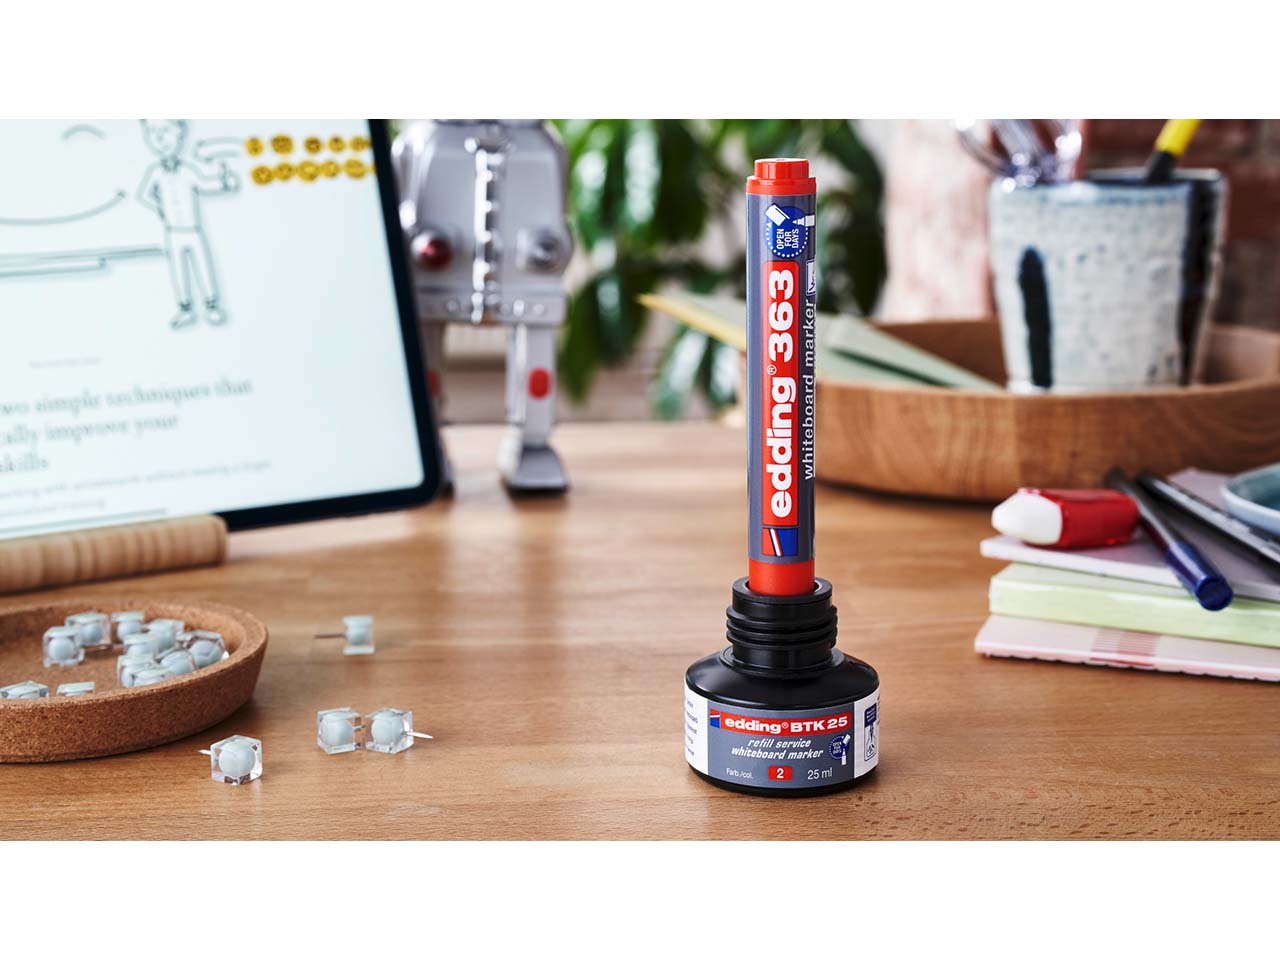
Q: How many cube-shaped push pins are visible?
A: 15